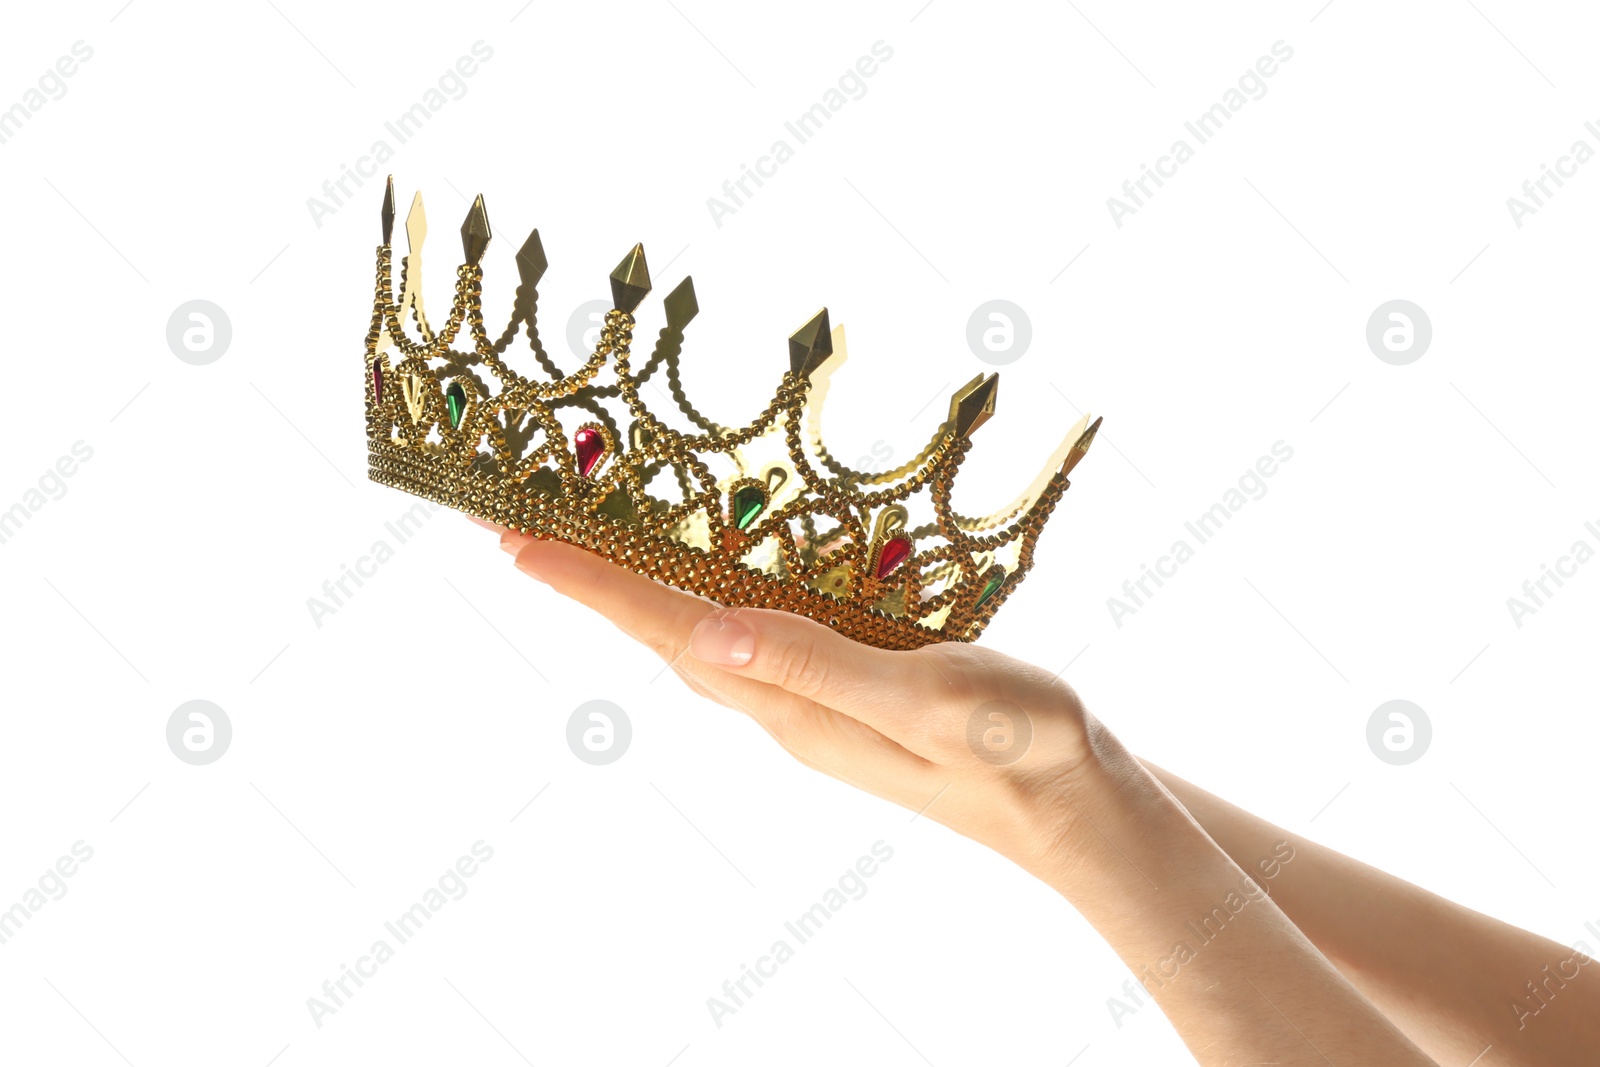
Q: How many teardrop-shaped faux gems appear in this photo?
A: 6